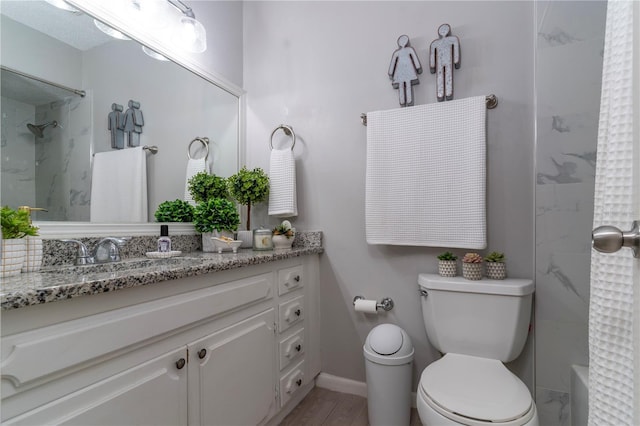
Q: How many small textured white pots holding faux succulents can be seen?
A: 3